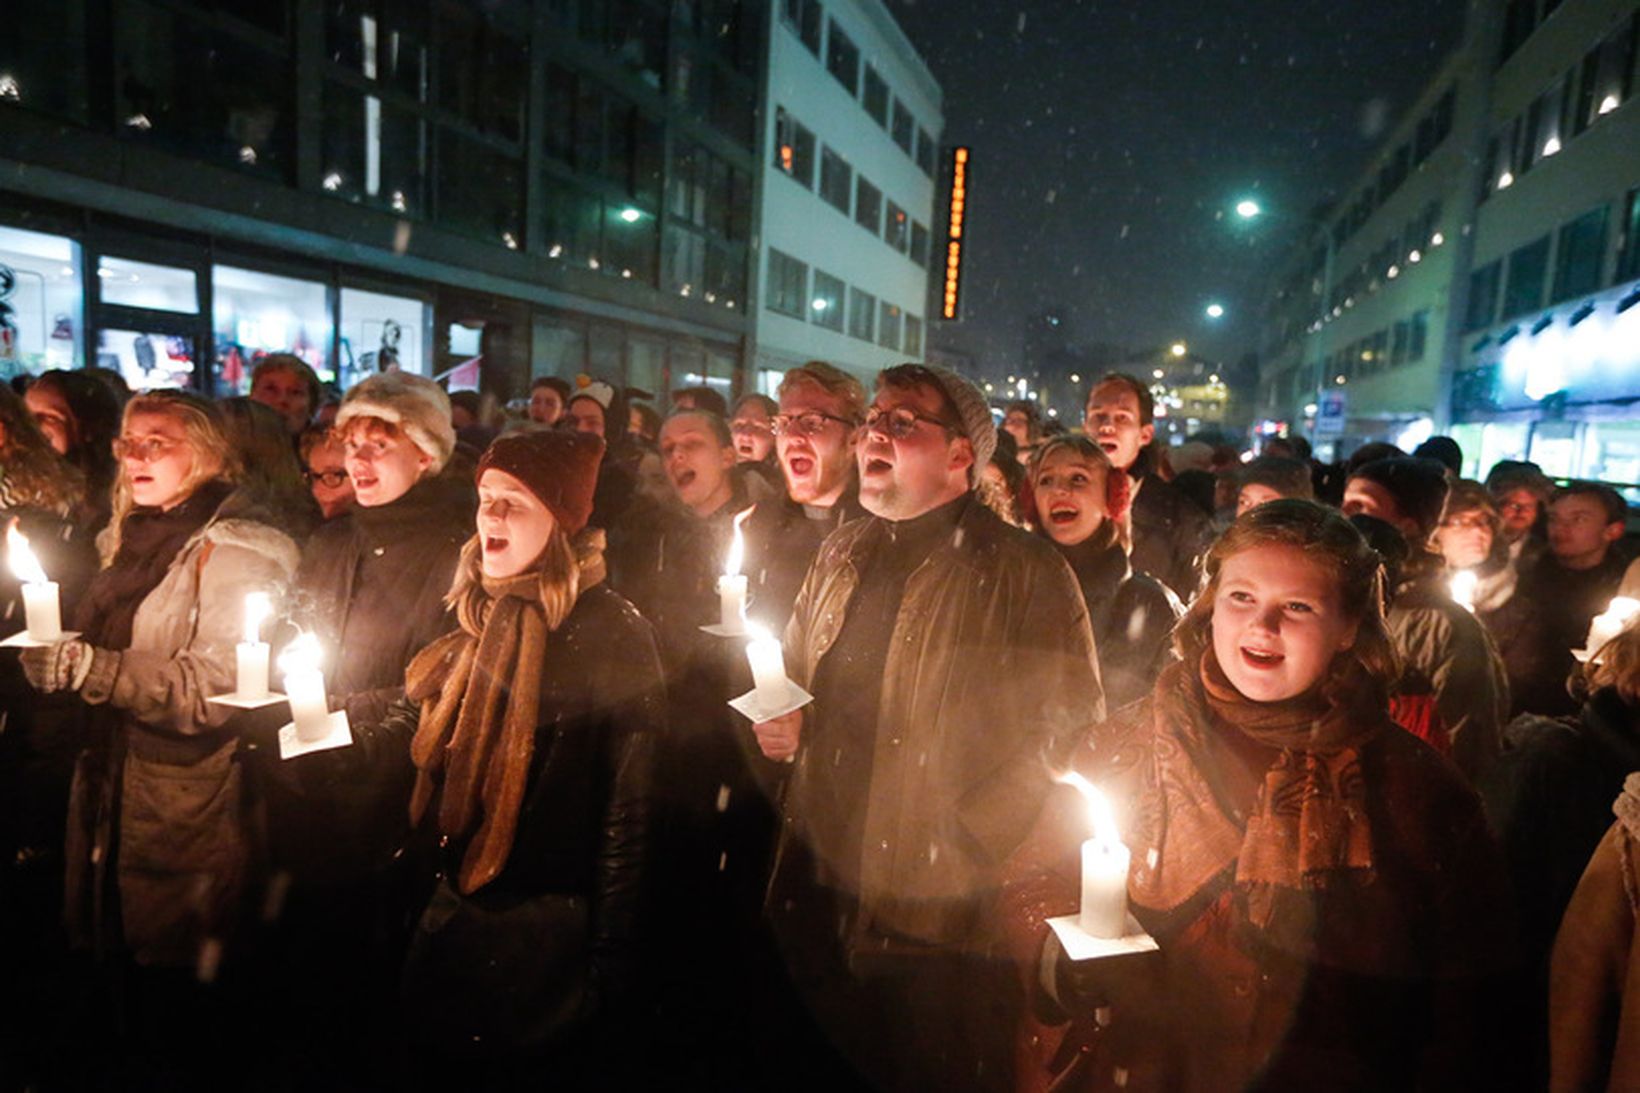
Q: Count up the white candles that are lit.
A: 8